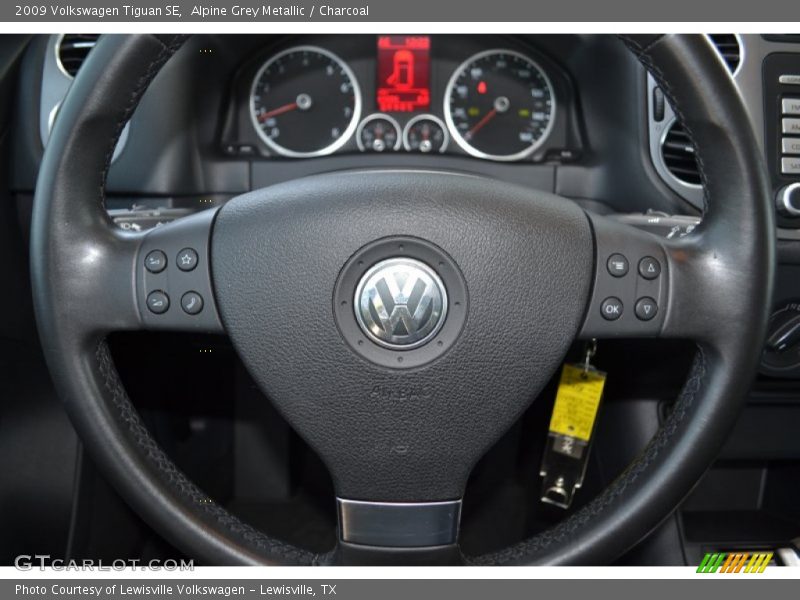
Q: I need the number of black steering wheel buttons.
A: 8